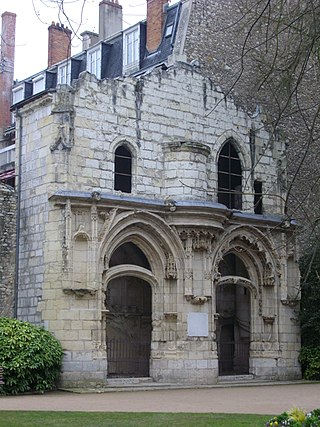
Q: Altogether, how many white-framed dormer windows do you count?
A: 5